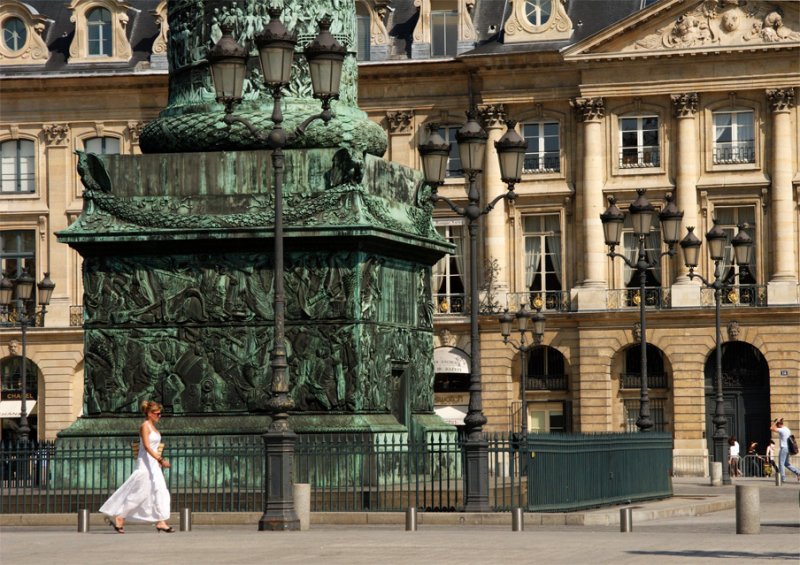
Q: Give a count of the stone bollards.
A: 3